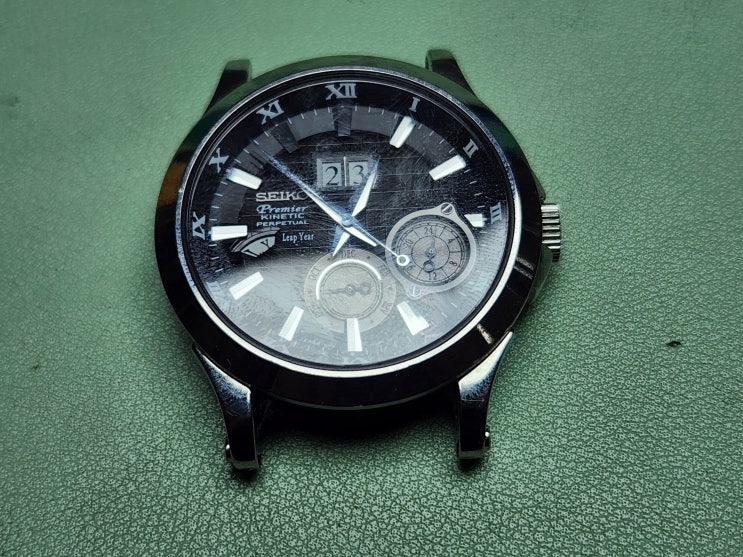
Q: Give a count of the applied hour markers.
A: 11